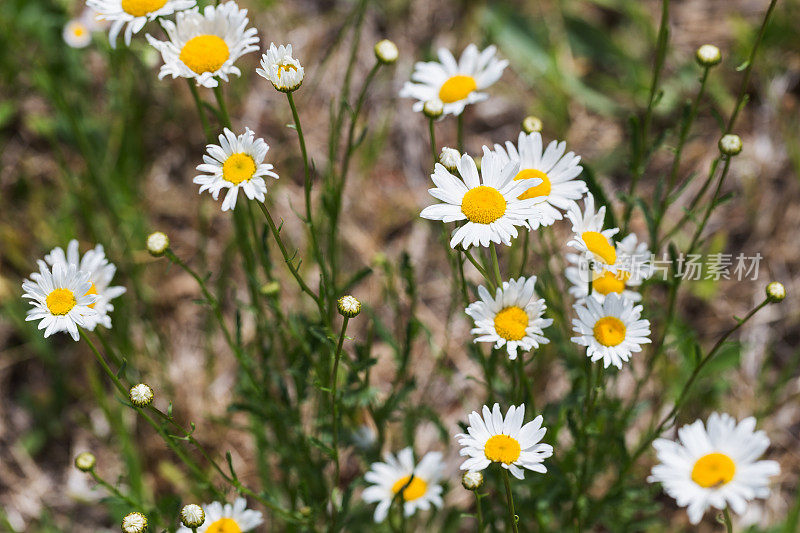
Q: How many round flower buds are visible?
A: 14